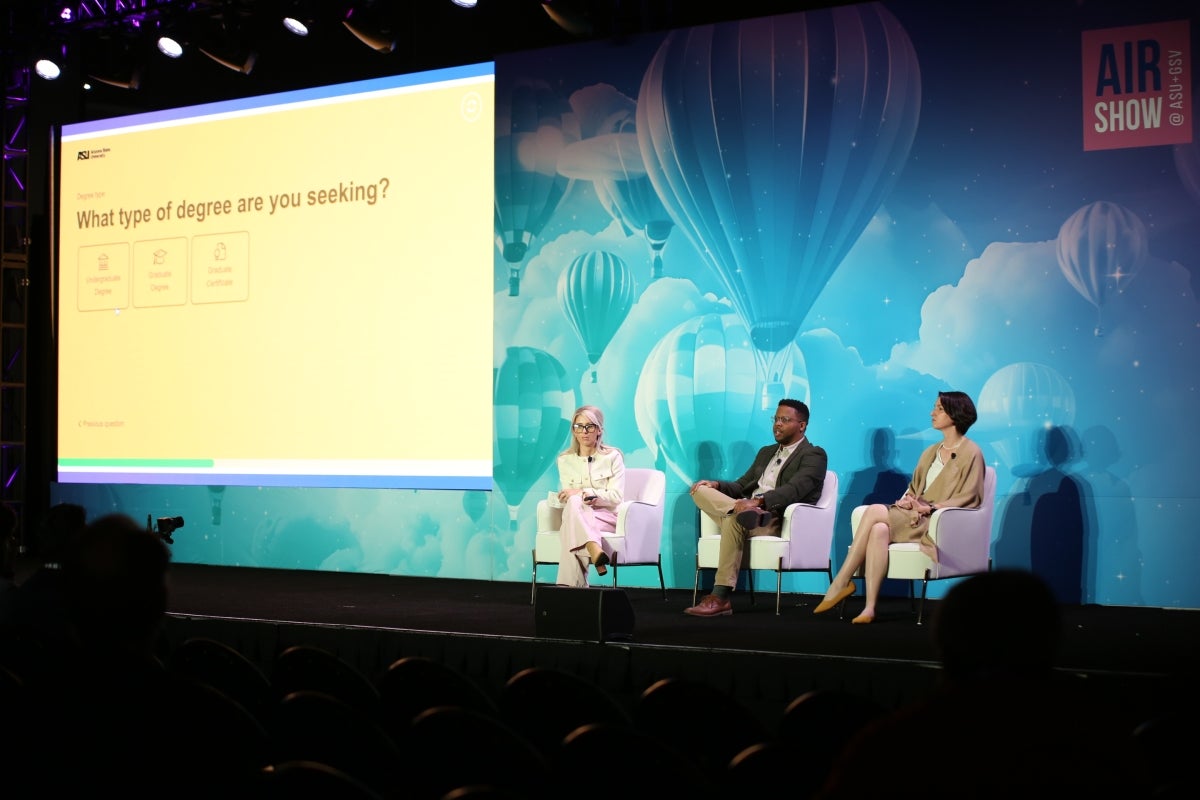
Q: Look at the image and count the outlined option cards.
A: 3